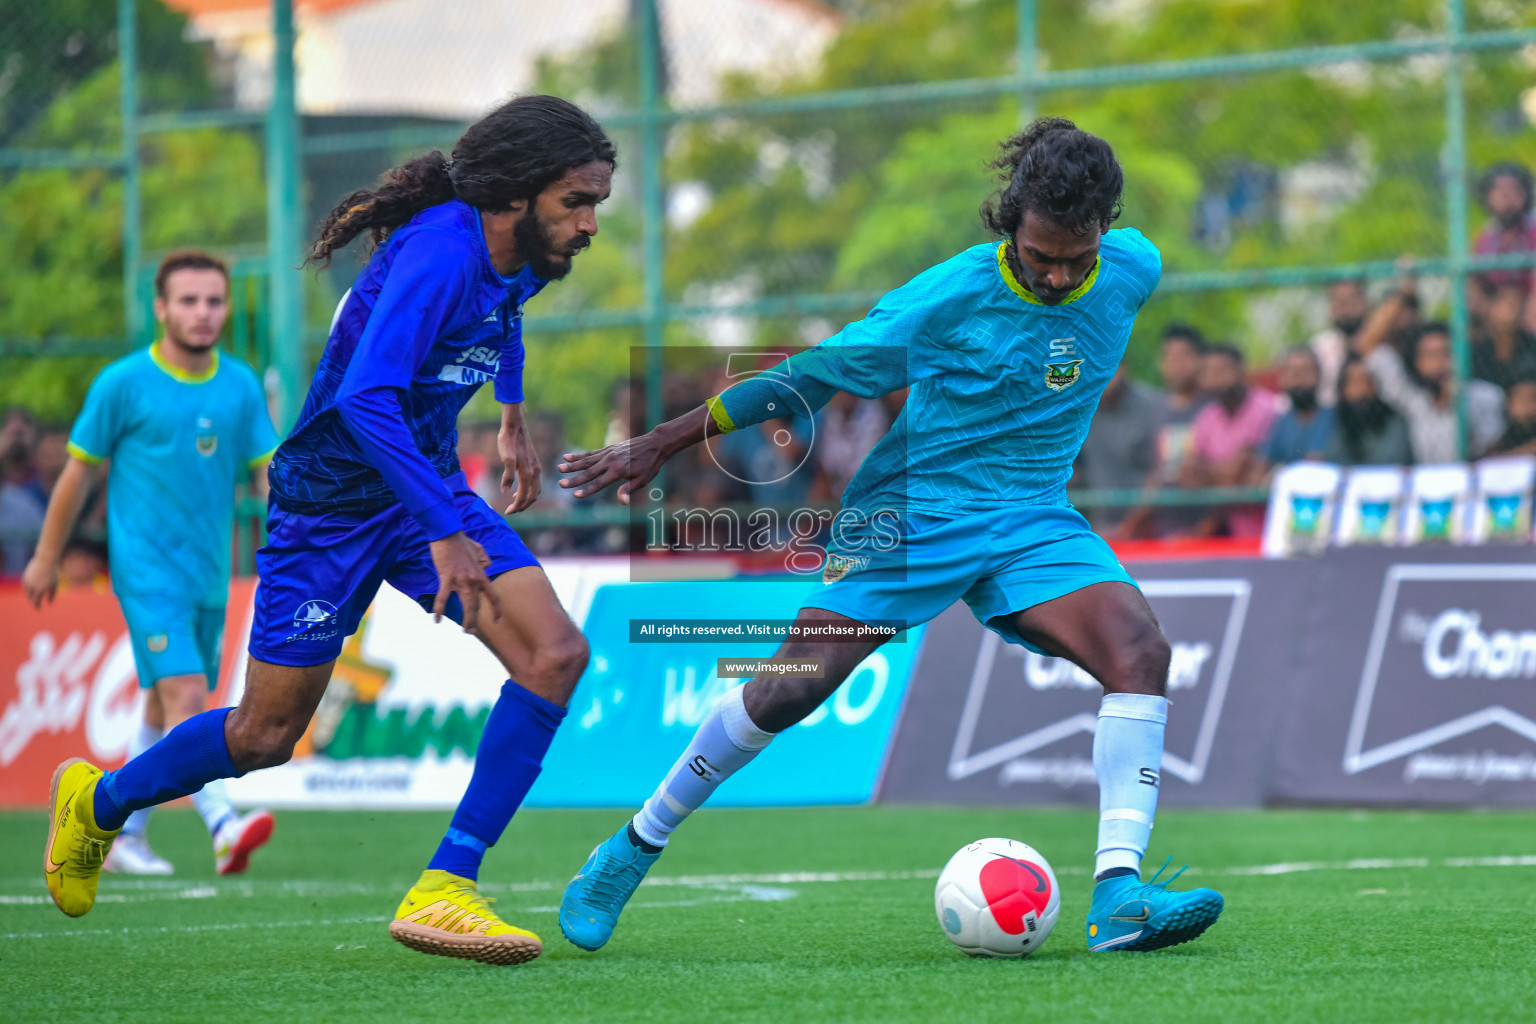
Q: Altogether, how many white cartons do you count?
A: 4